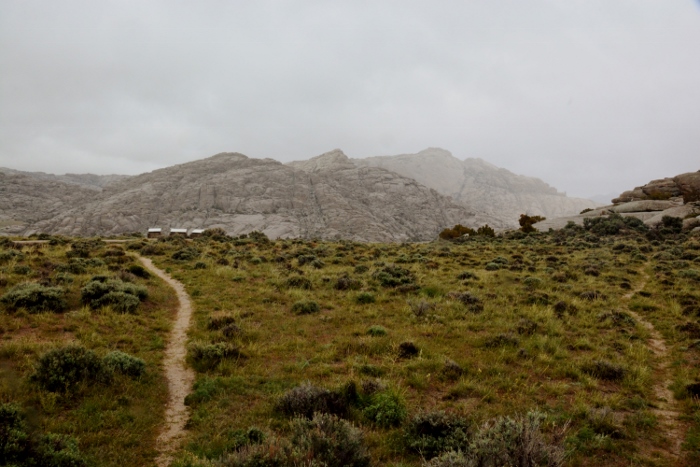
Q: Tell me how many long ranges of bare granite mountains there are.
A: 1